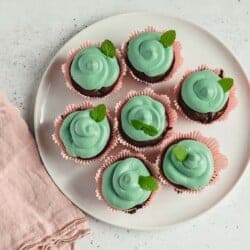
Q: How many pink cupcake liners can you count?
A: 7